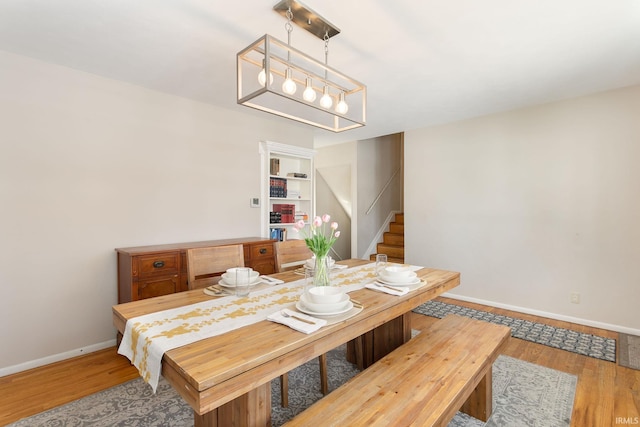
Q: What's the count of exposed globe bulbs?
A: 5